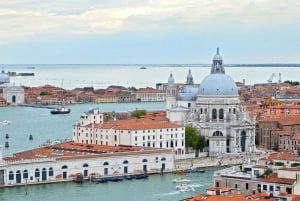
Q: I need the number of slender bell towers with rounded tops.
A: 2